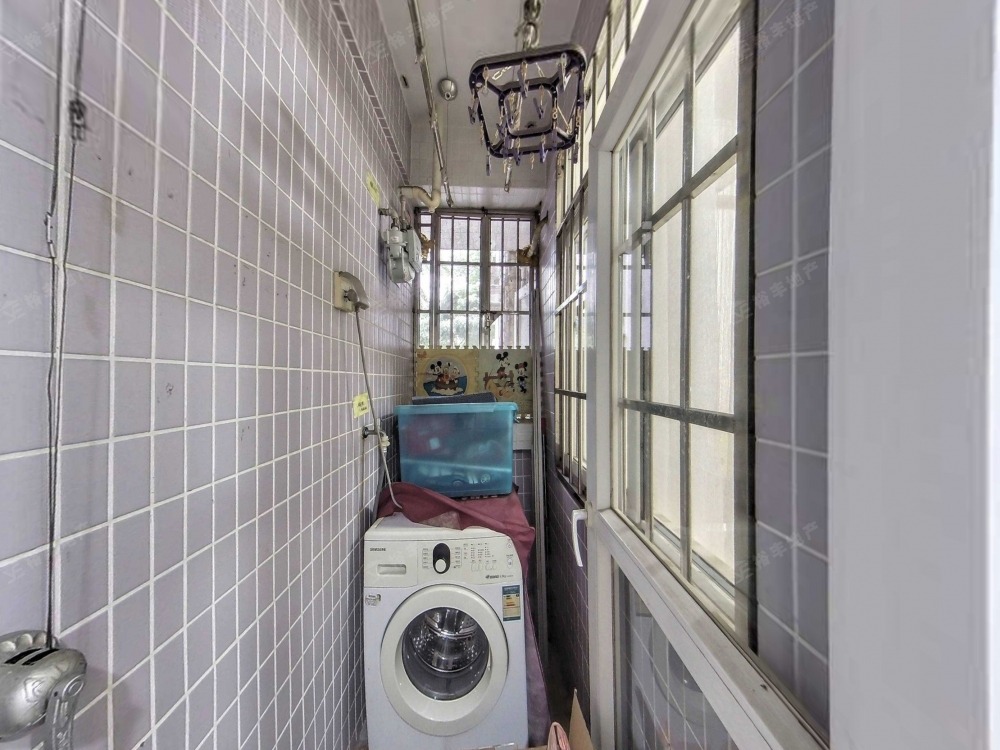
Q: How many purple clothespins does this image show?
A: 13